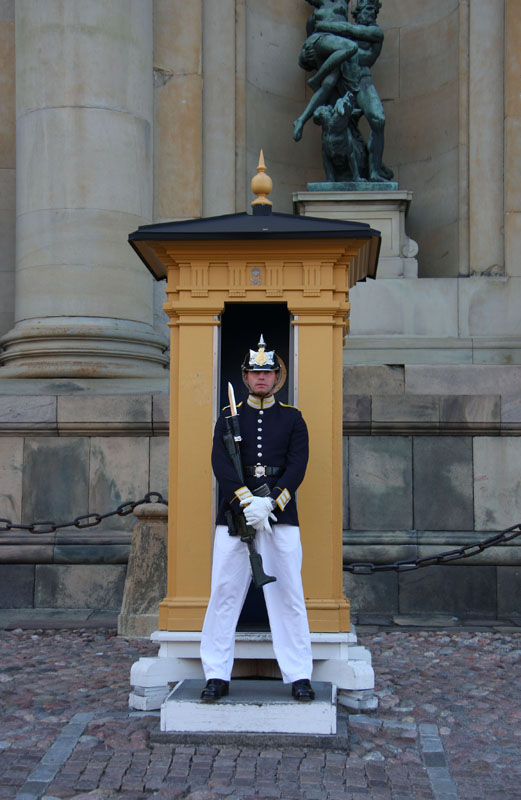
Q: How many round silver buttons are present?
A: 7